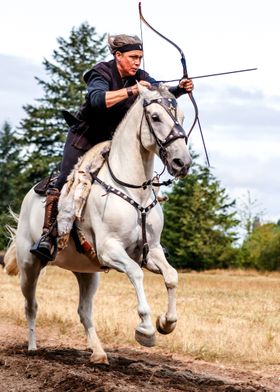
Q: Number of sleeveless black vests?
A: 1